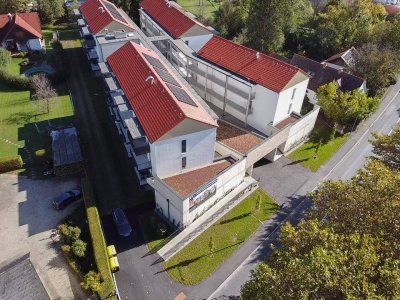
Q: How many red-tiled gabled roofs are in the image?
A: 5